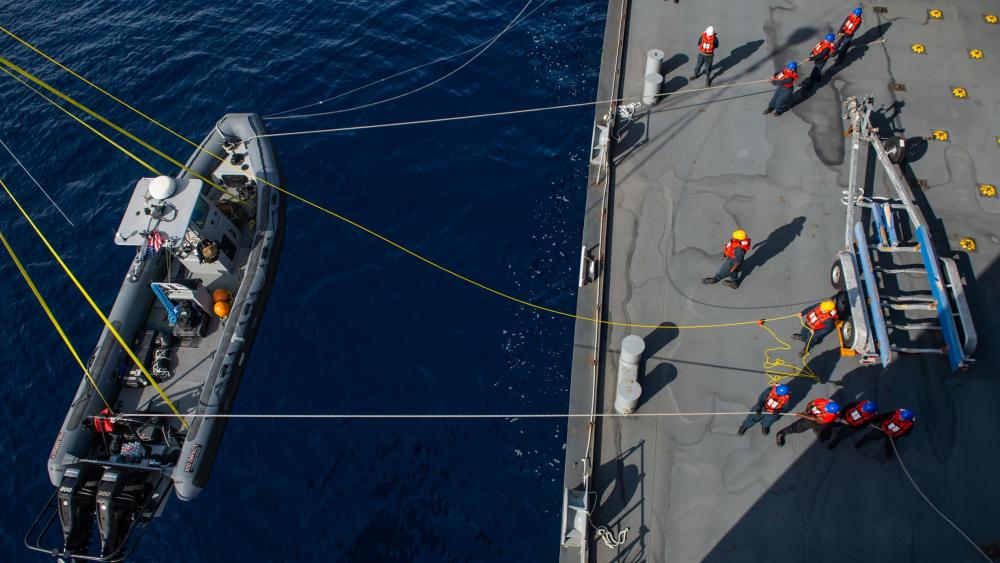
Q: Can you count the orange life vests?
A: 10